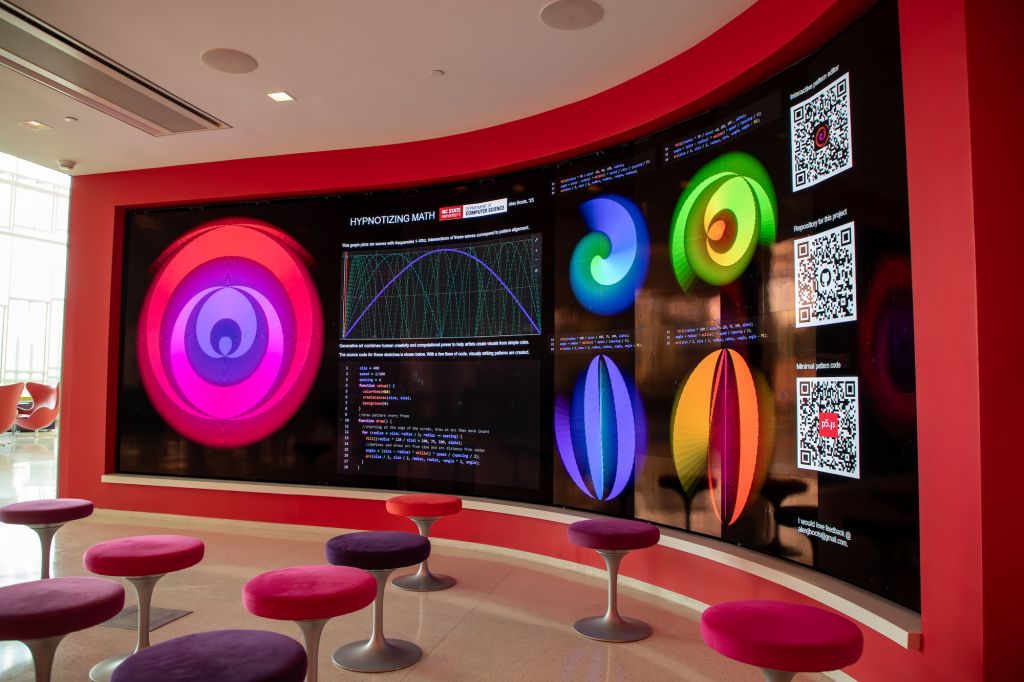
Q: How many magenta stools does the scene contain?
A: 3